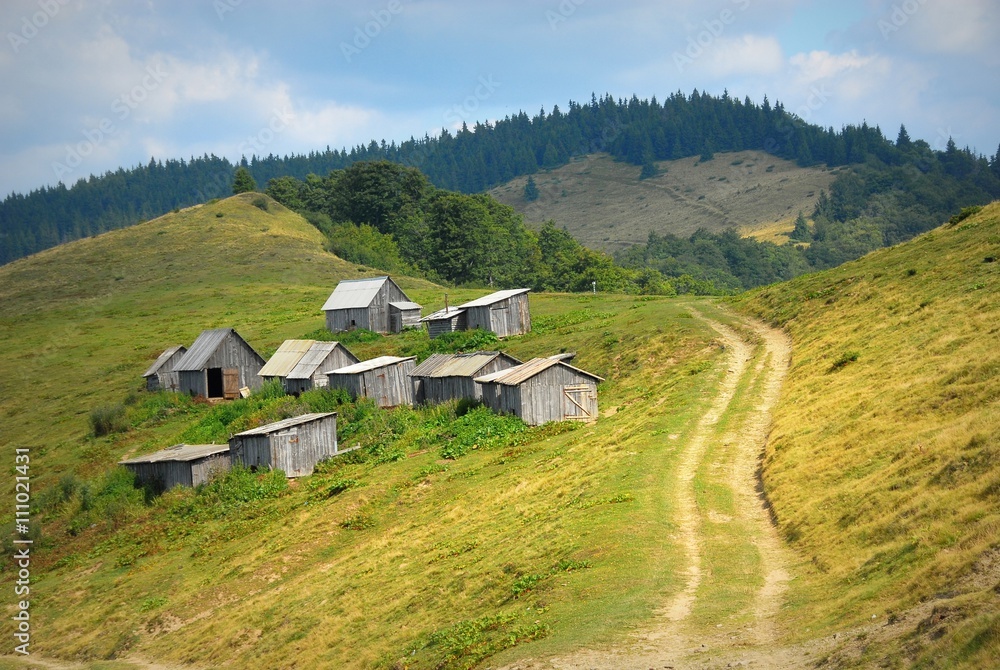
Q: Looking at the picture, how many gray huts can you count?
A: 11